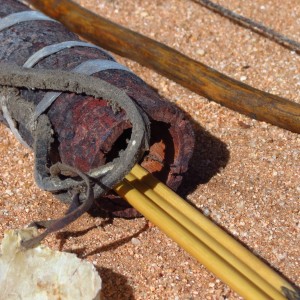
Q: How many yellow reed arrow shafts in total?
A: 3